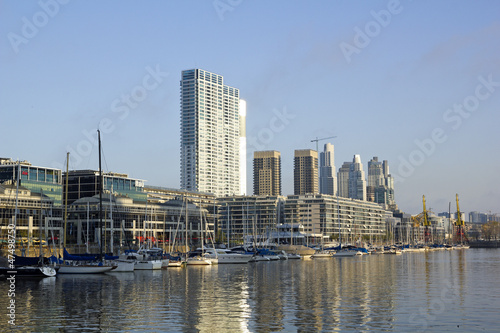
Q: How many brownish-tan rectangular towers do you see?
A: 2